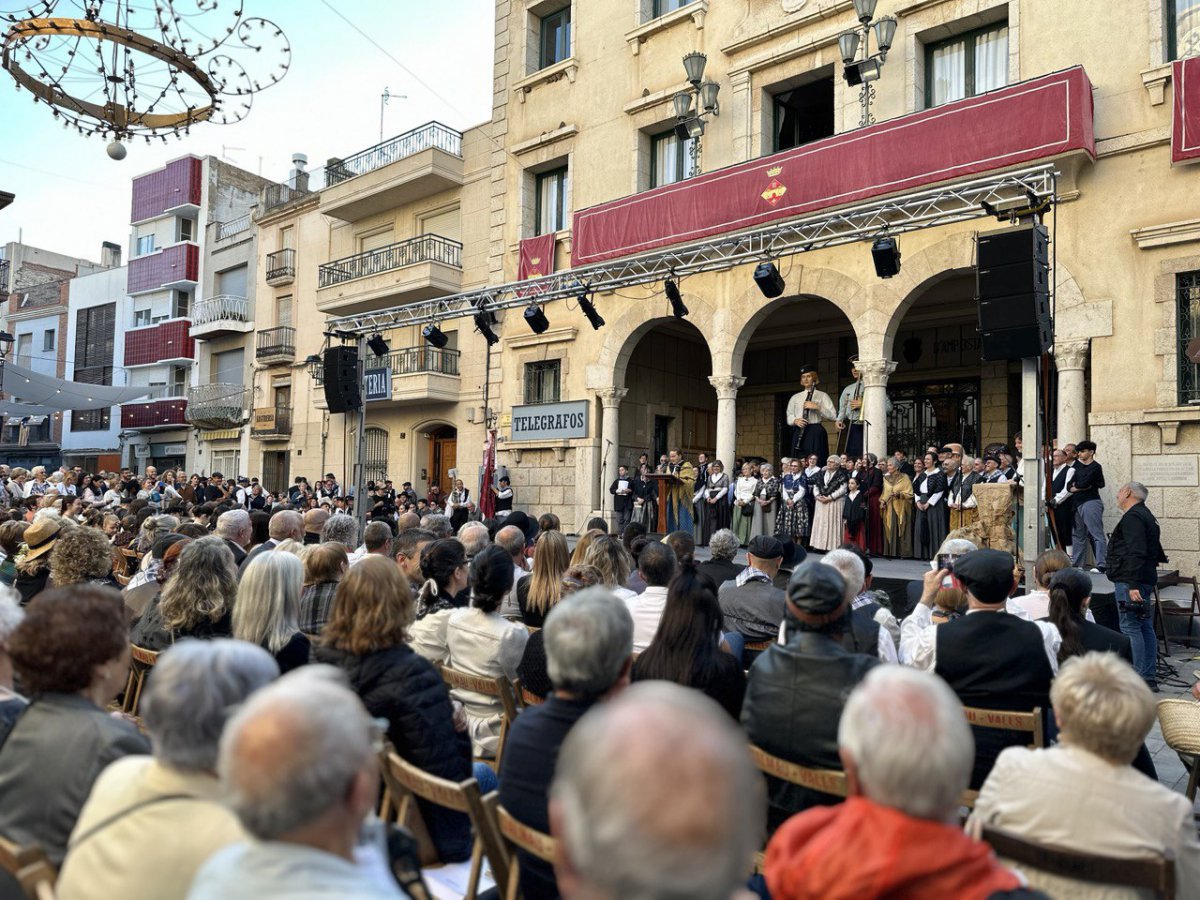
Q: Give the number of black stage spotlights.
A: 8